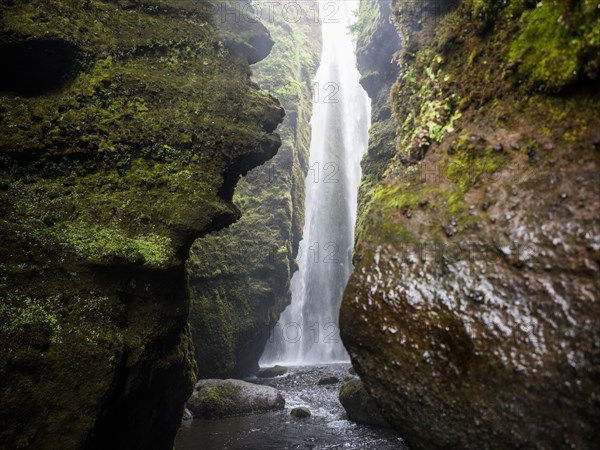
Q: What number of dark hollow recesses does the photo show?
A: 1